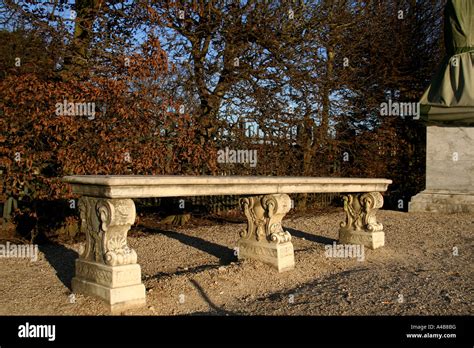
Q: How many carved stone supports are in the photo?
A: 3